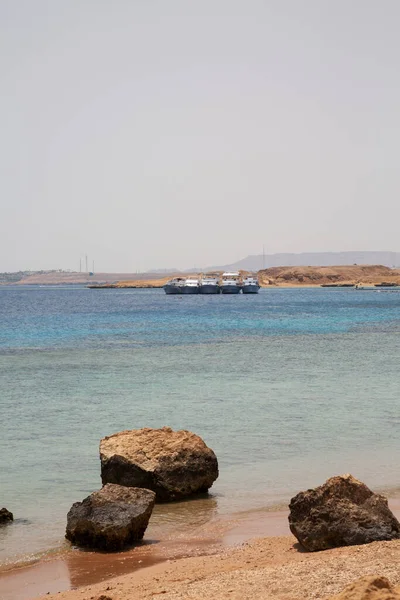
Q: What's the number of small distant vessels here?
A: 5